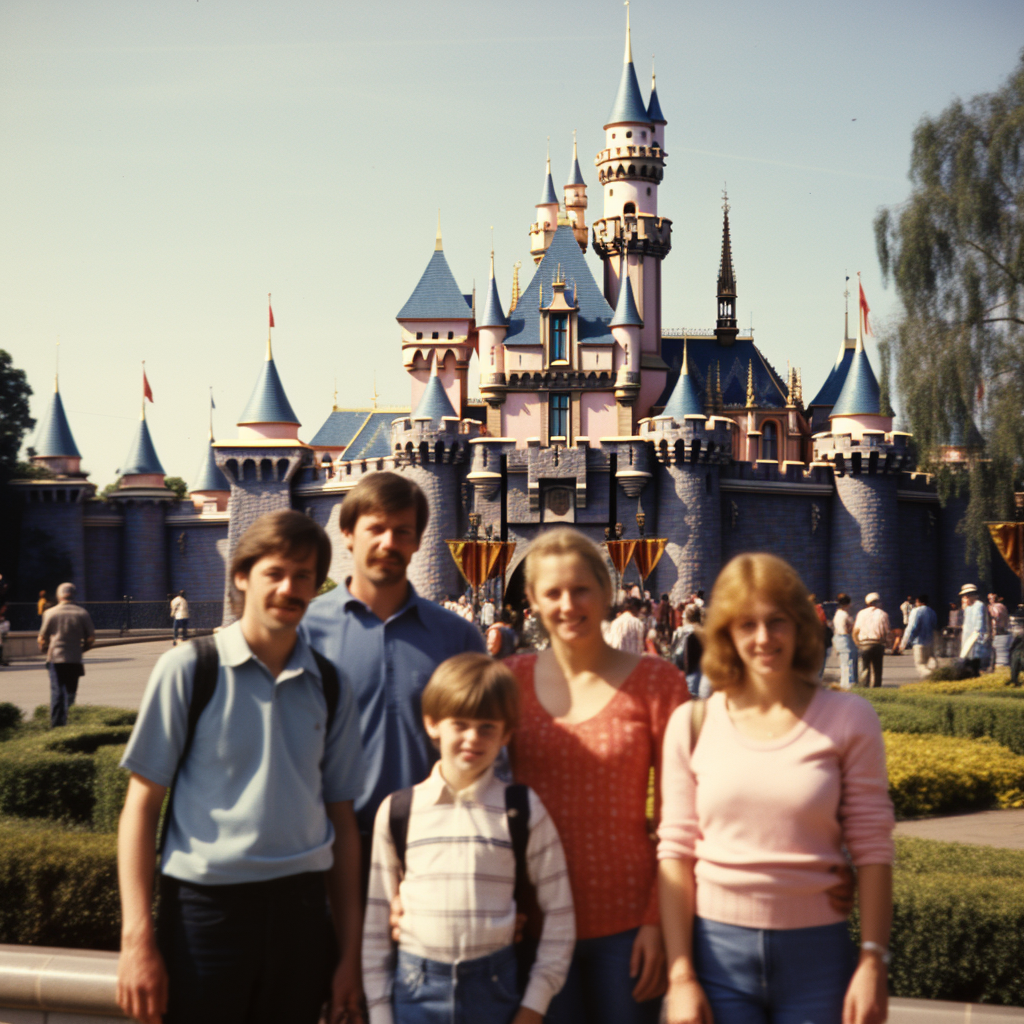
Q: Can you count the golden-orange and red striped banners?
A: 5